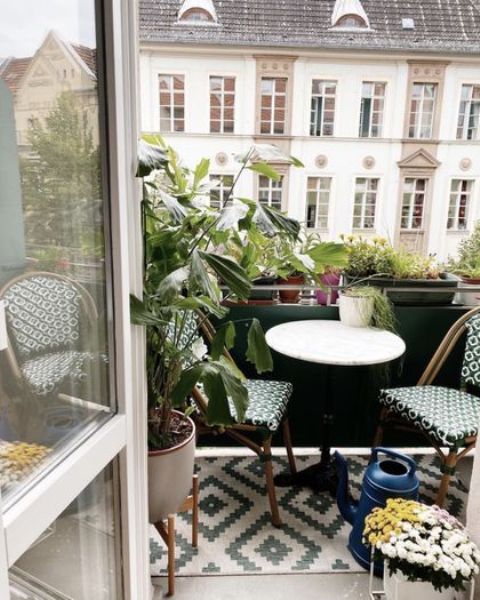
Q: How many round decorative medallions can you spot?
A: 4